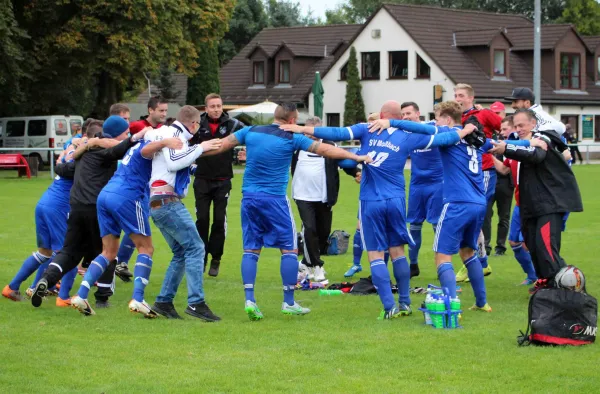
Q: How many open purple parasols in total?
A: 0